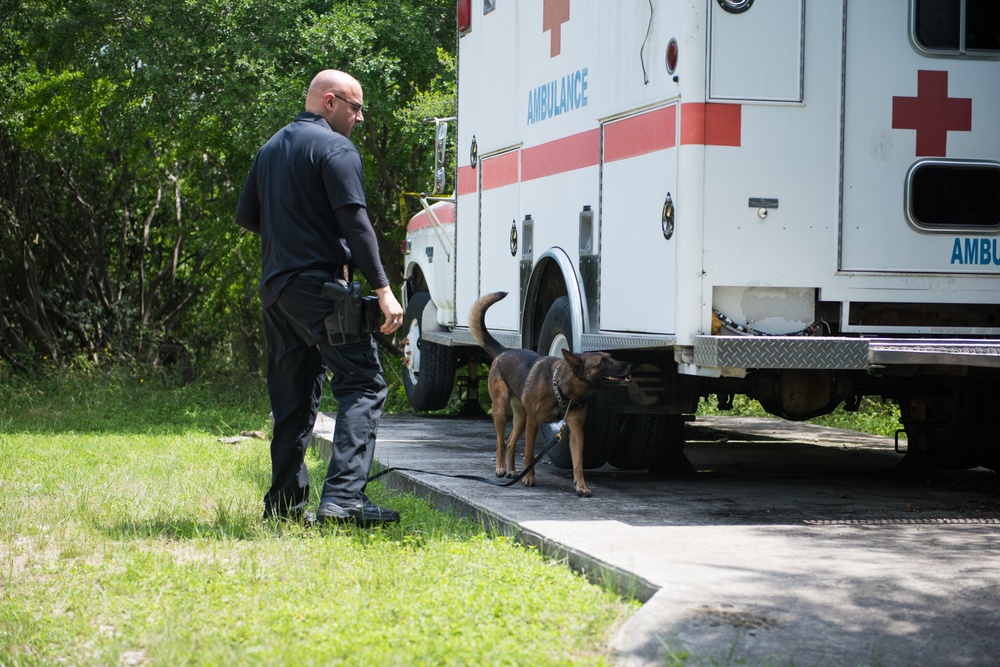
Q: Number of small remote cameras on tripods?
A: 0